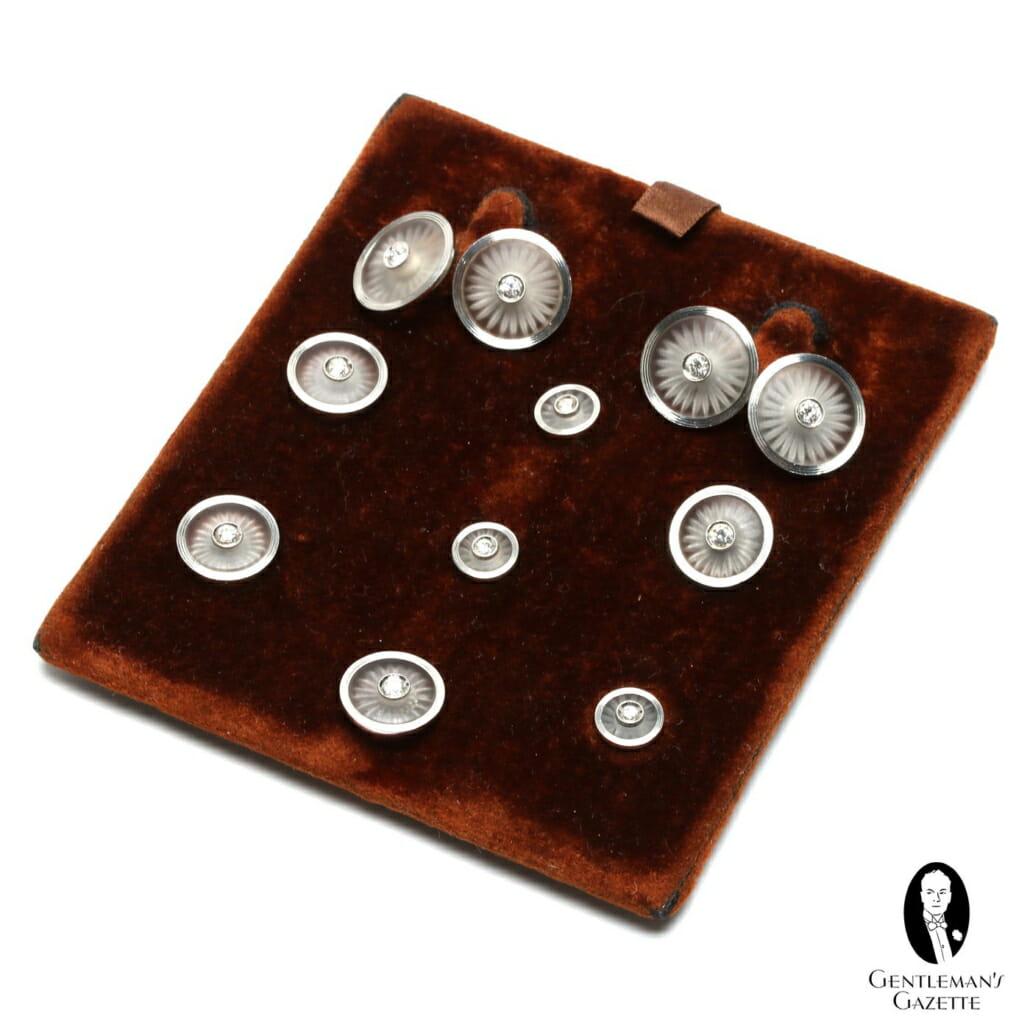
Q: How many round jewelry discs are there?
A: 11